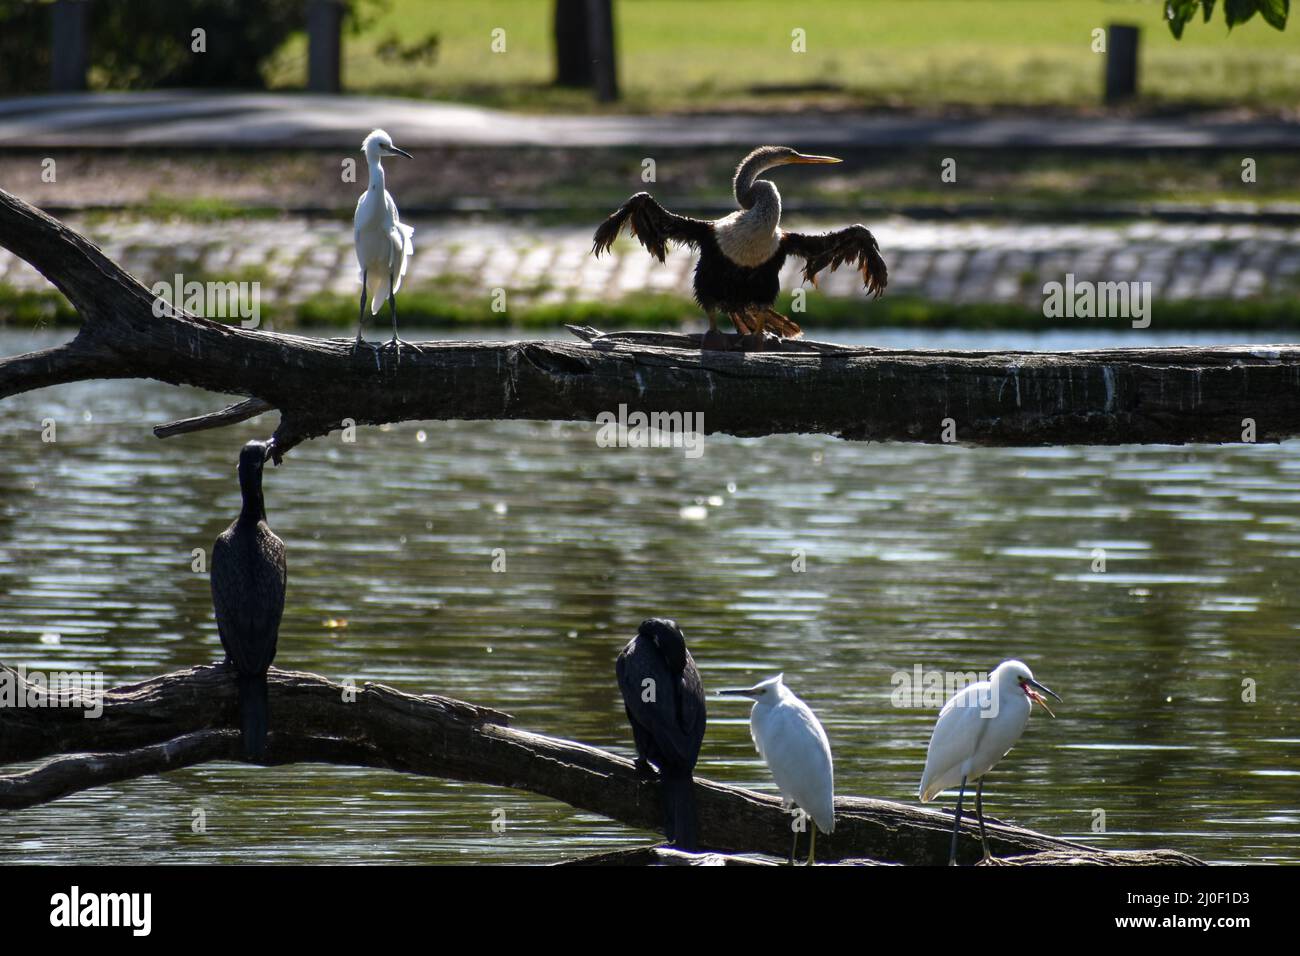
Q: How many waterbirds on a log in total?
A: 6